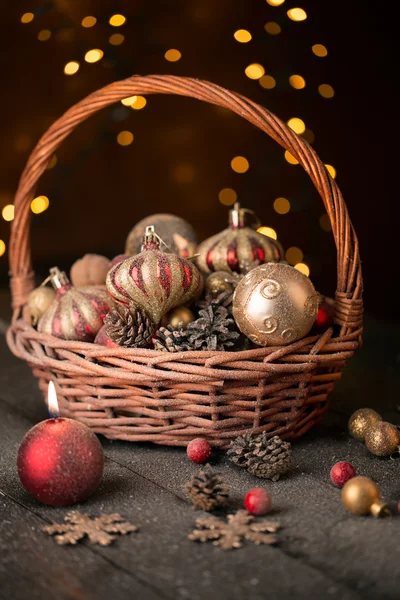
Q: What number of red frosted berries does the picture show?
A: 3